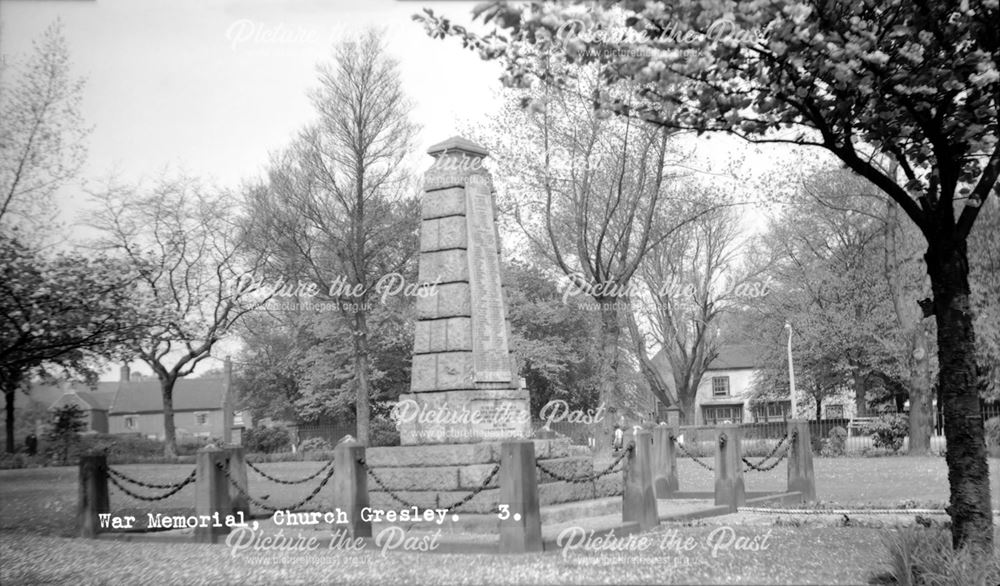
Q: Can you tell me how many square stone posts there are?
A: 9